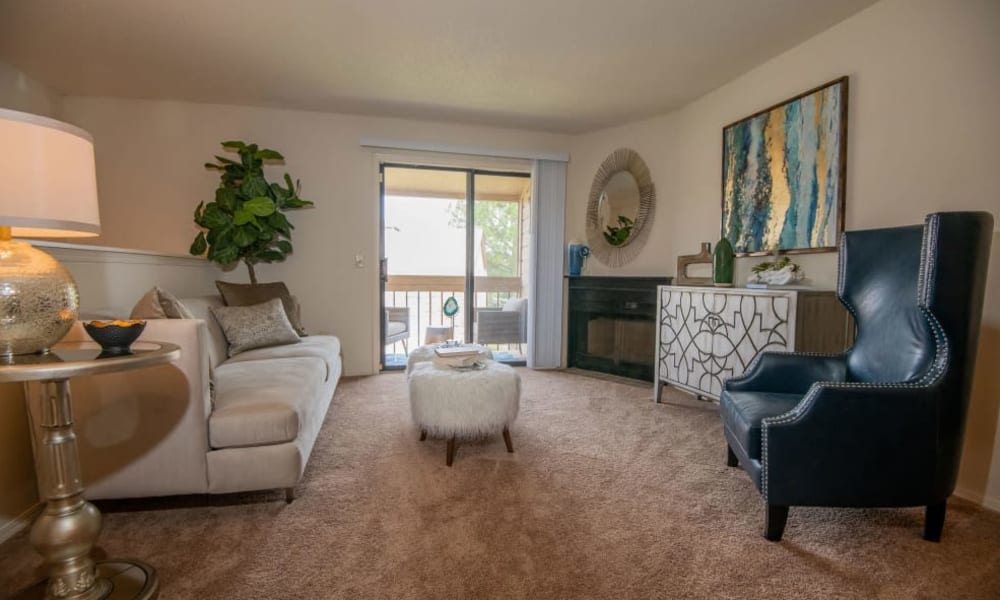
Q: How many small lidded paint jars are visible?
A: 0